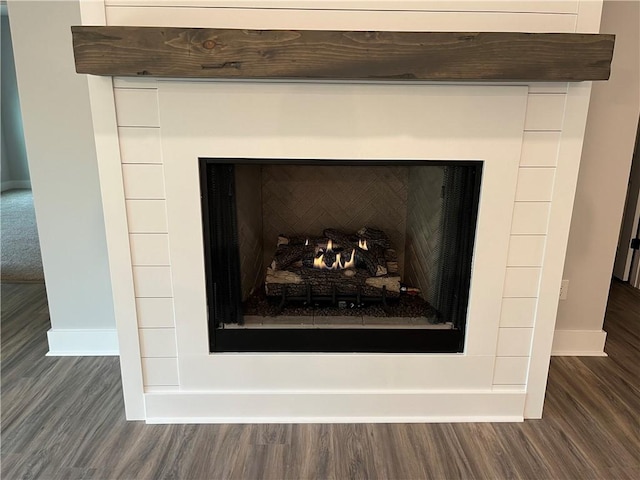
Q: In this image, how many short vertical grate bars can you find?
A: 5